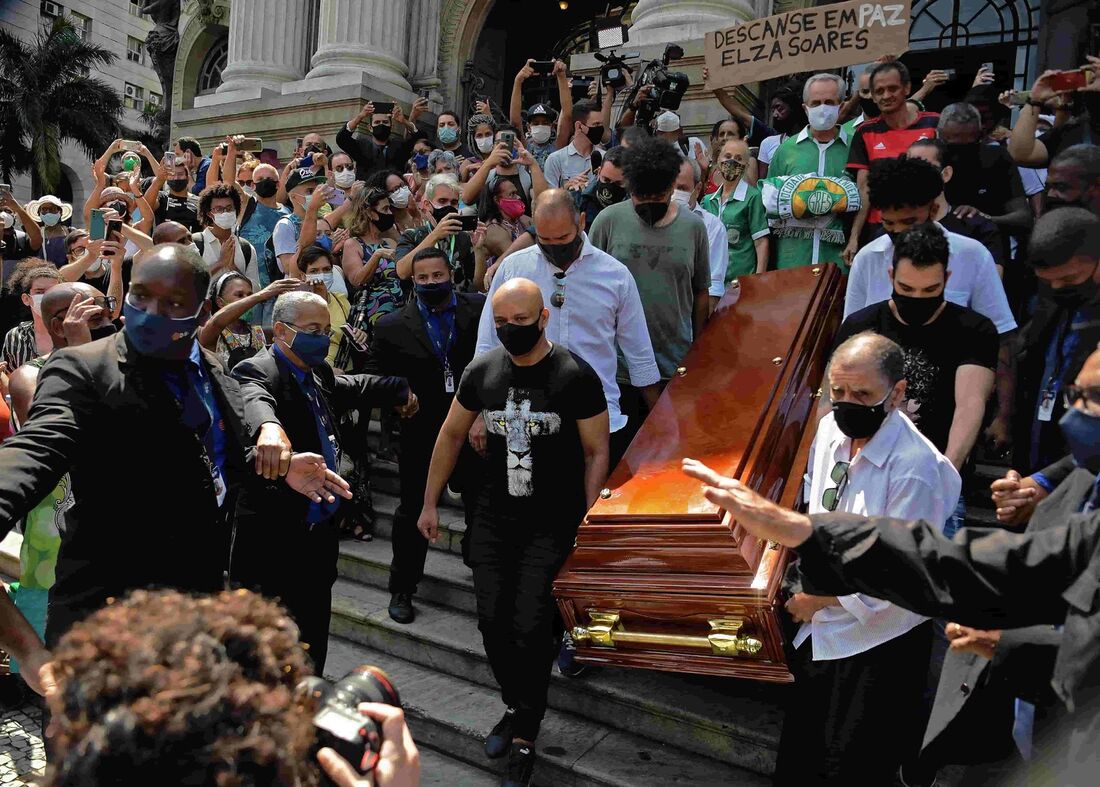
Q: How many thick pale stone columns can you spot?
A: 3